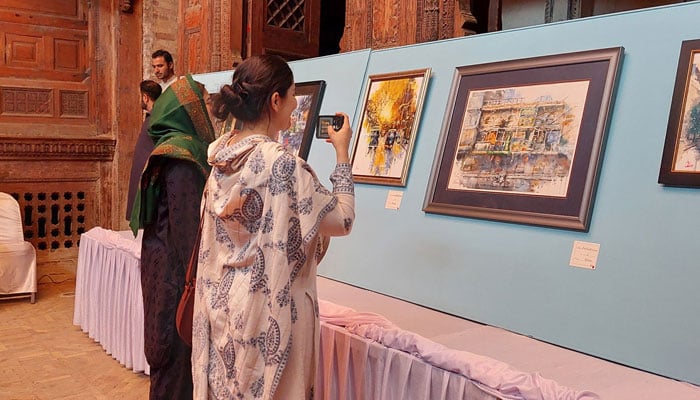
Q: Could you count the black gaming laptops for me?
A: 0